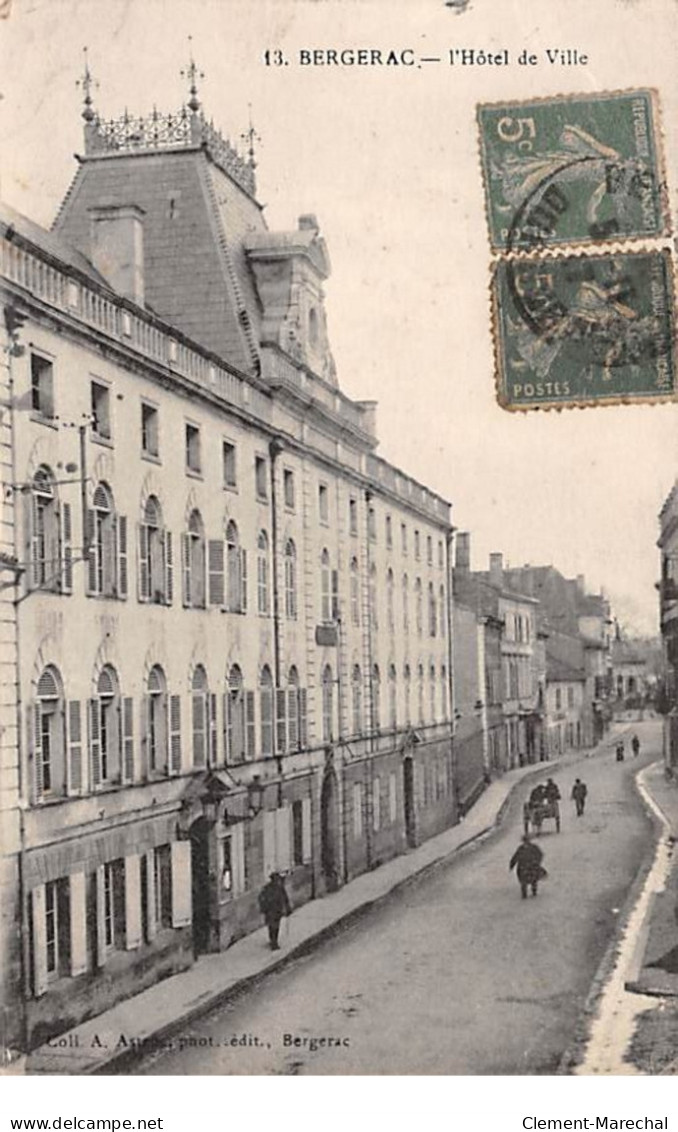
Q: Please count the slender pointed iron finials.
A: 3